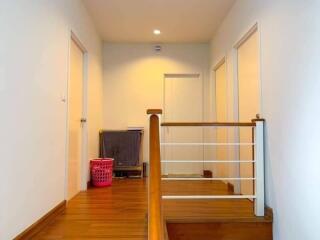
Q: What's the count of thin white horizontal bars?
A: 4